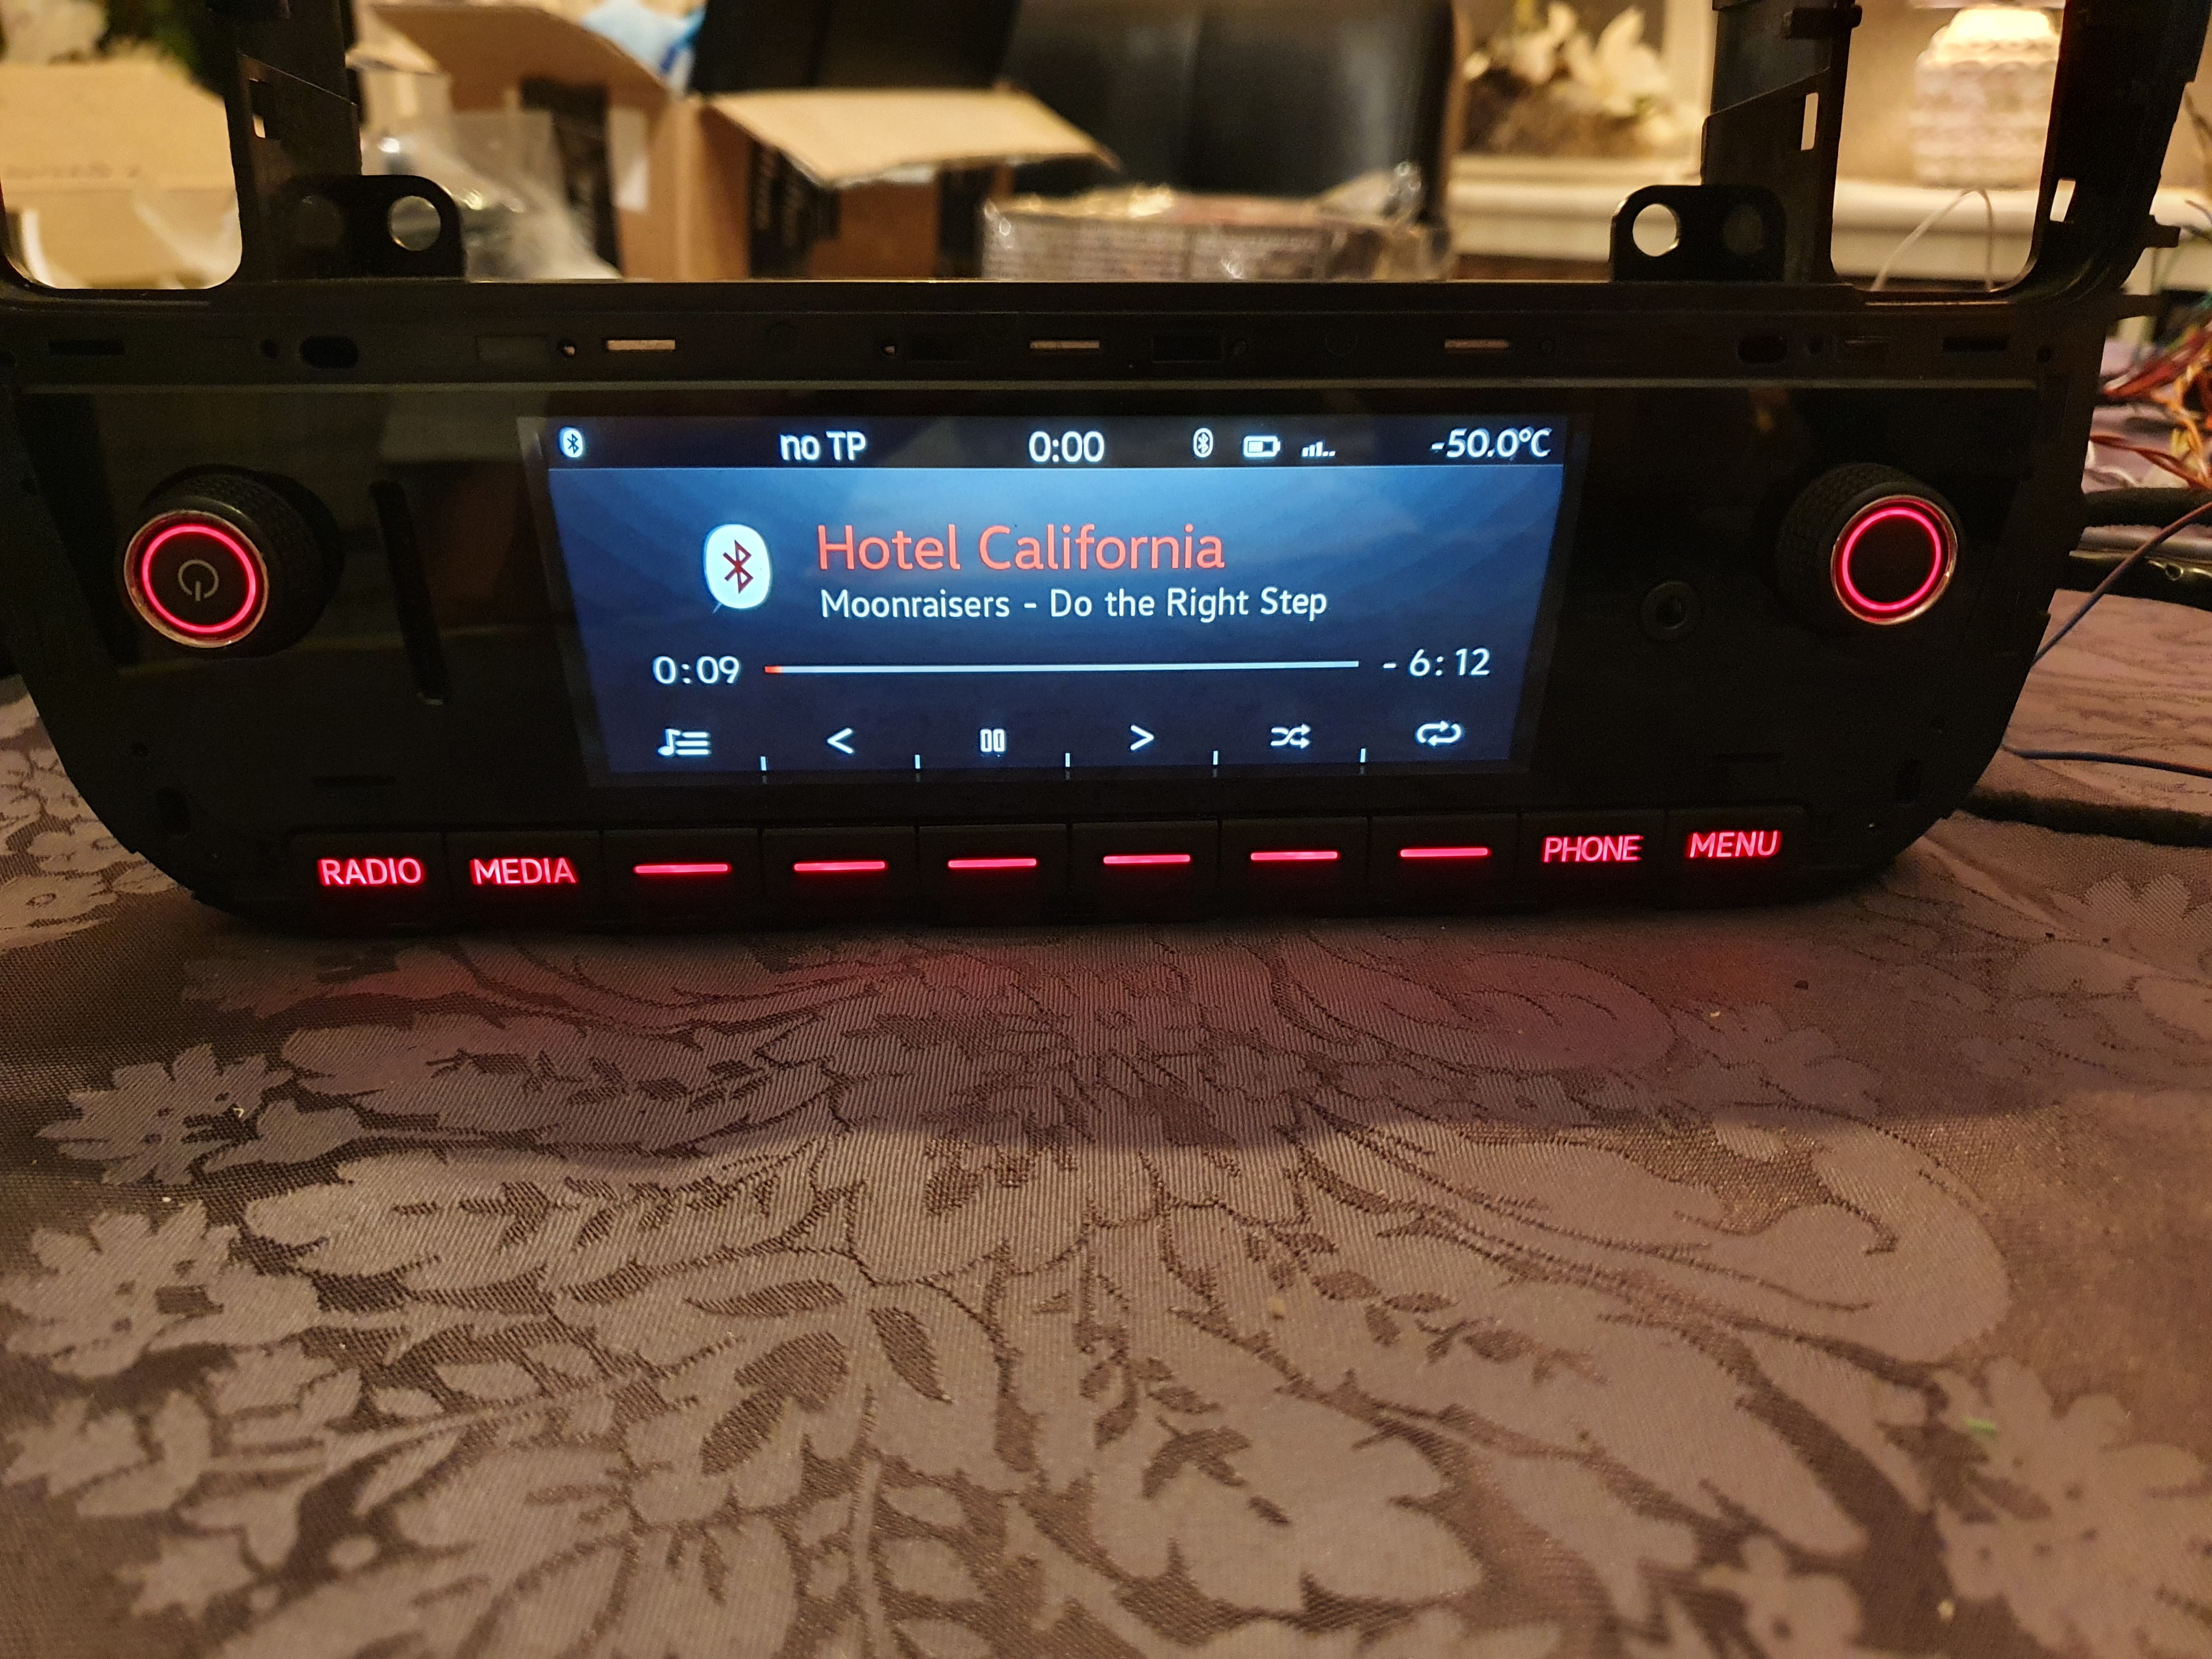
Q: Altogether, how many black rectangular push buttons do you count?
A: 10